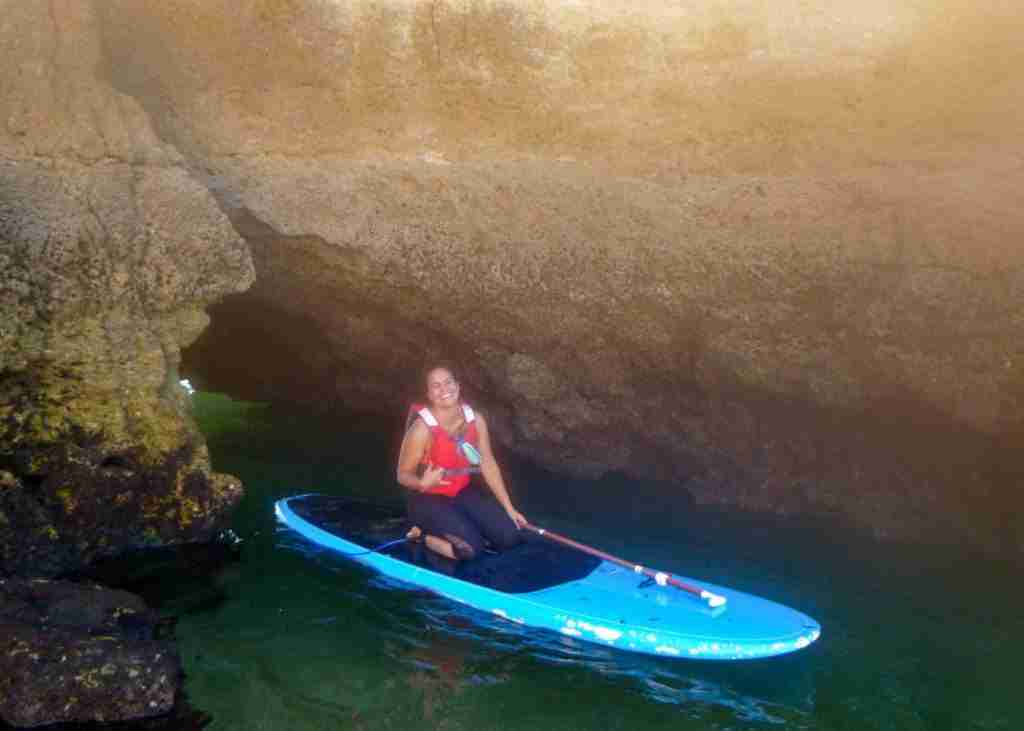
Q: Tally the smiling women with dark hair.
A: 1